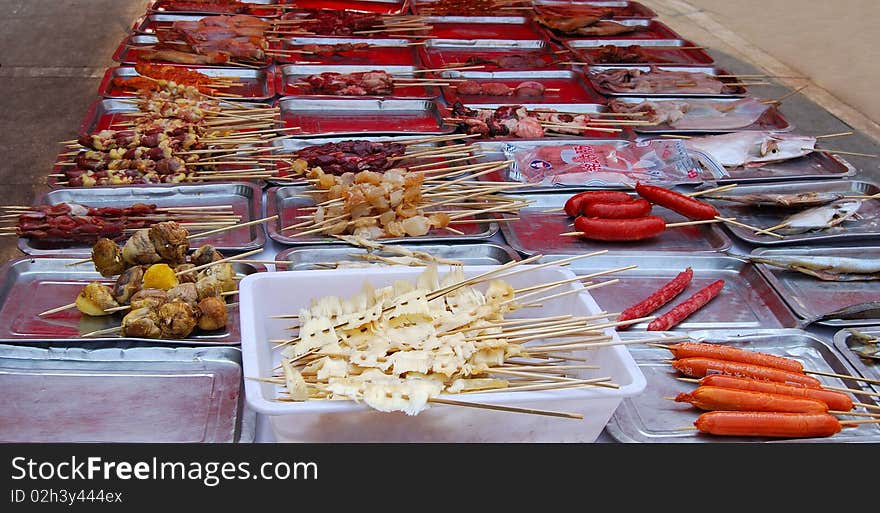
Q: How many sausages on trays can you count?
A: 11